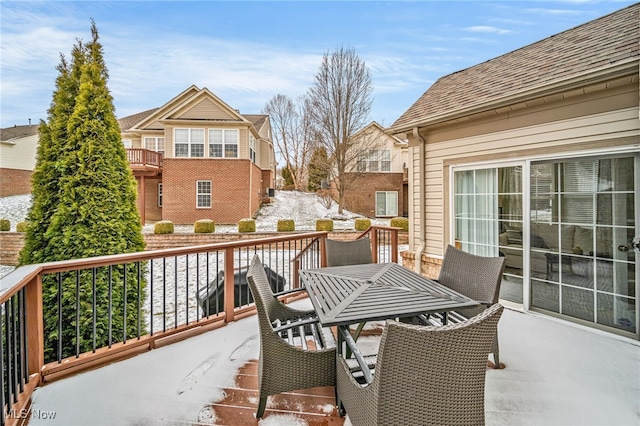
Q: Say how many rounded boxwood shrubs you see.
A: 9